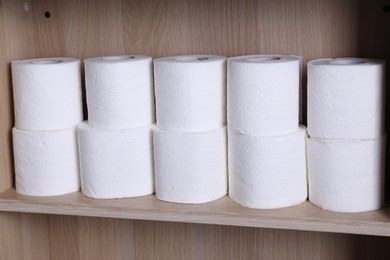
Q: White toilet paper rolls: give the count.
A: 10